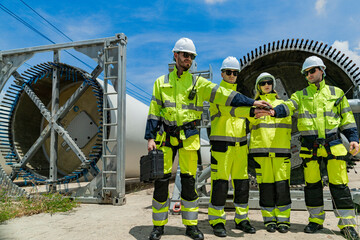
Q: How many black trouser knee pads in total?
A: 8